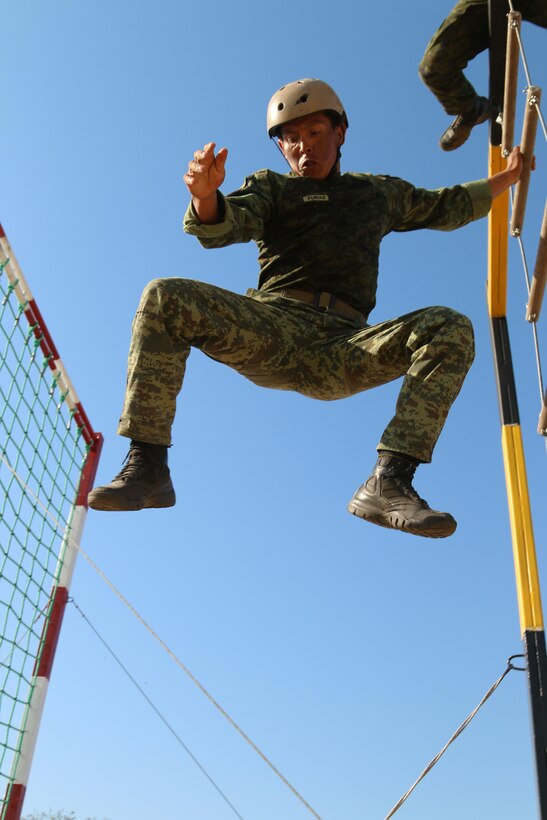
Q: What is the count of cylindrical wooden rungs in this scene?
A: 4